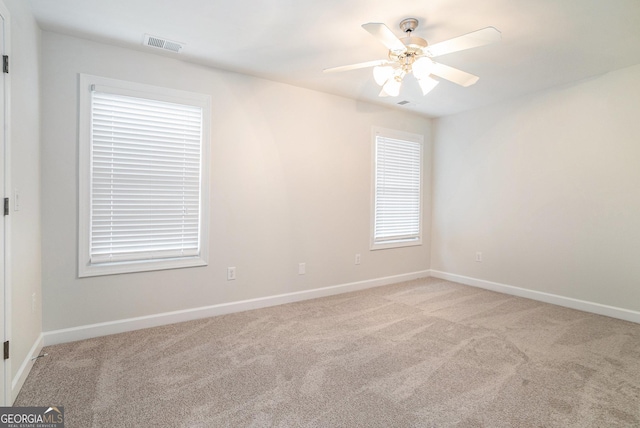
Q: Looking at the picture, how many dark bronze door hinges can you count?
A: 3